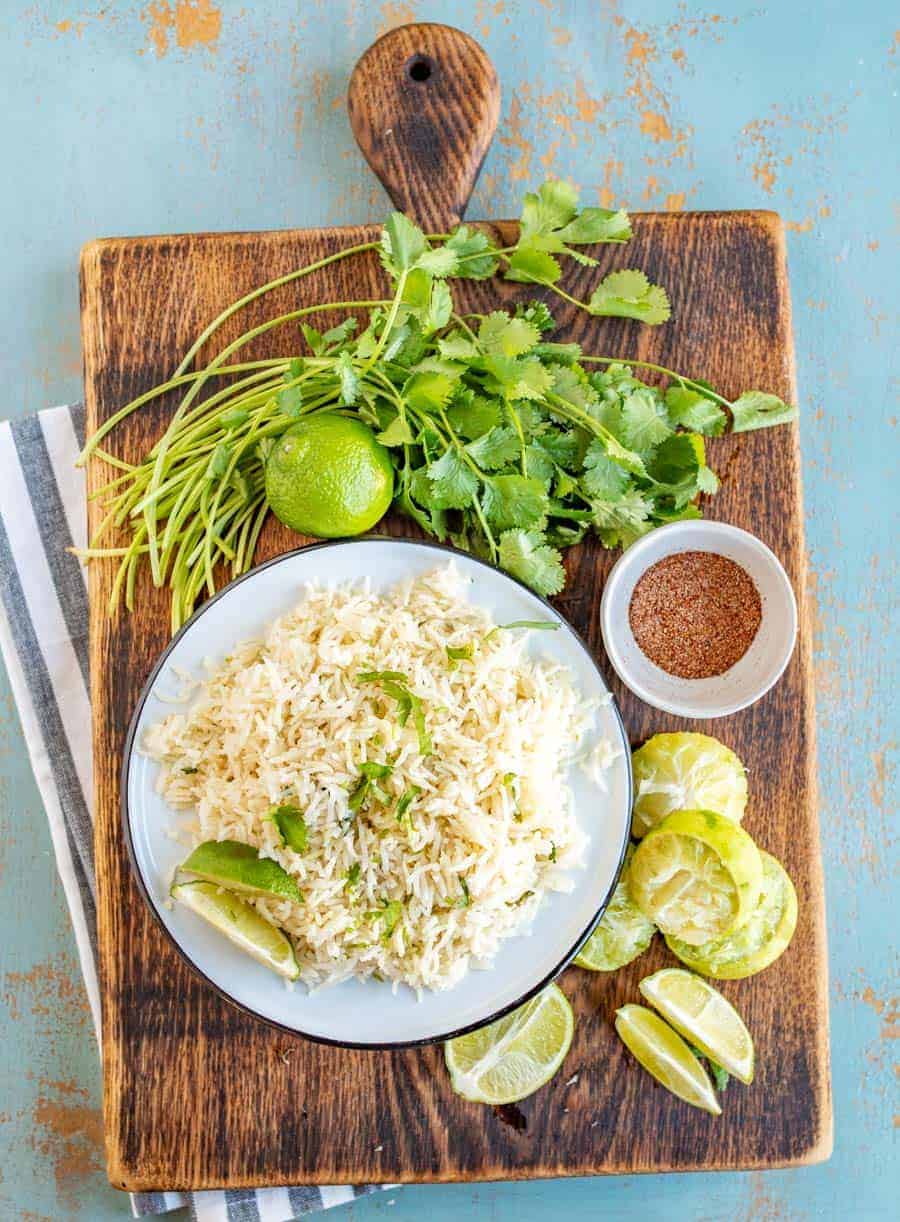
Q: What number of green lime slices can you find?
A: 5